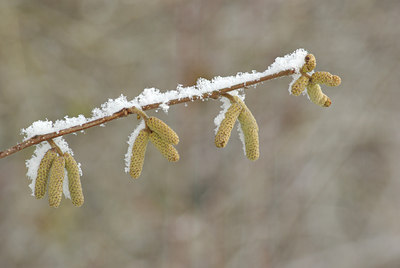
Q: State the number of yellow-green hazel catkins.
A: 12